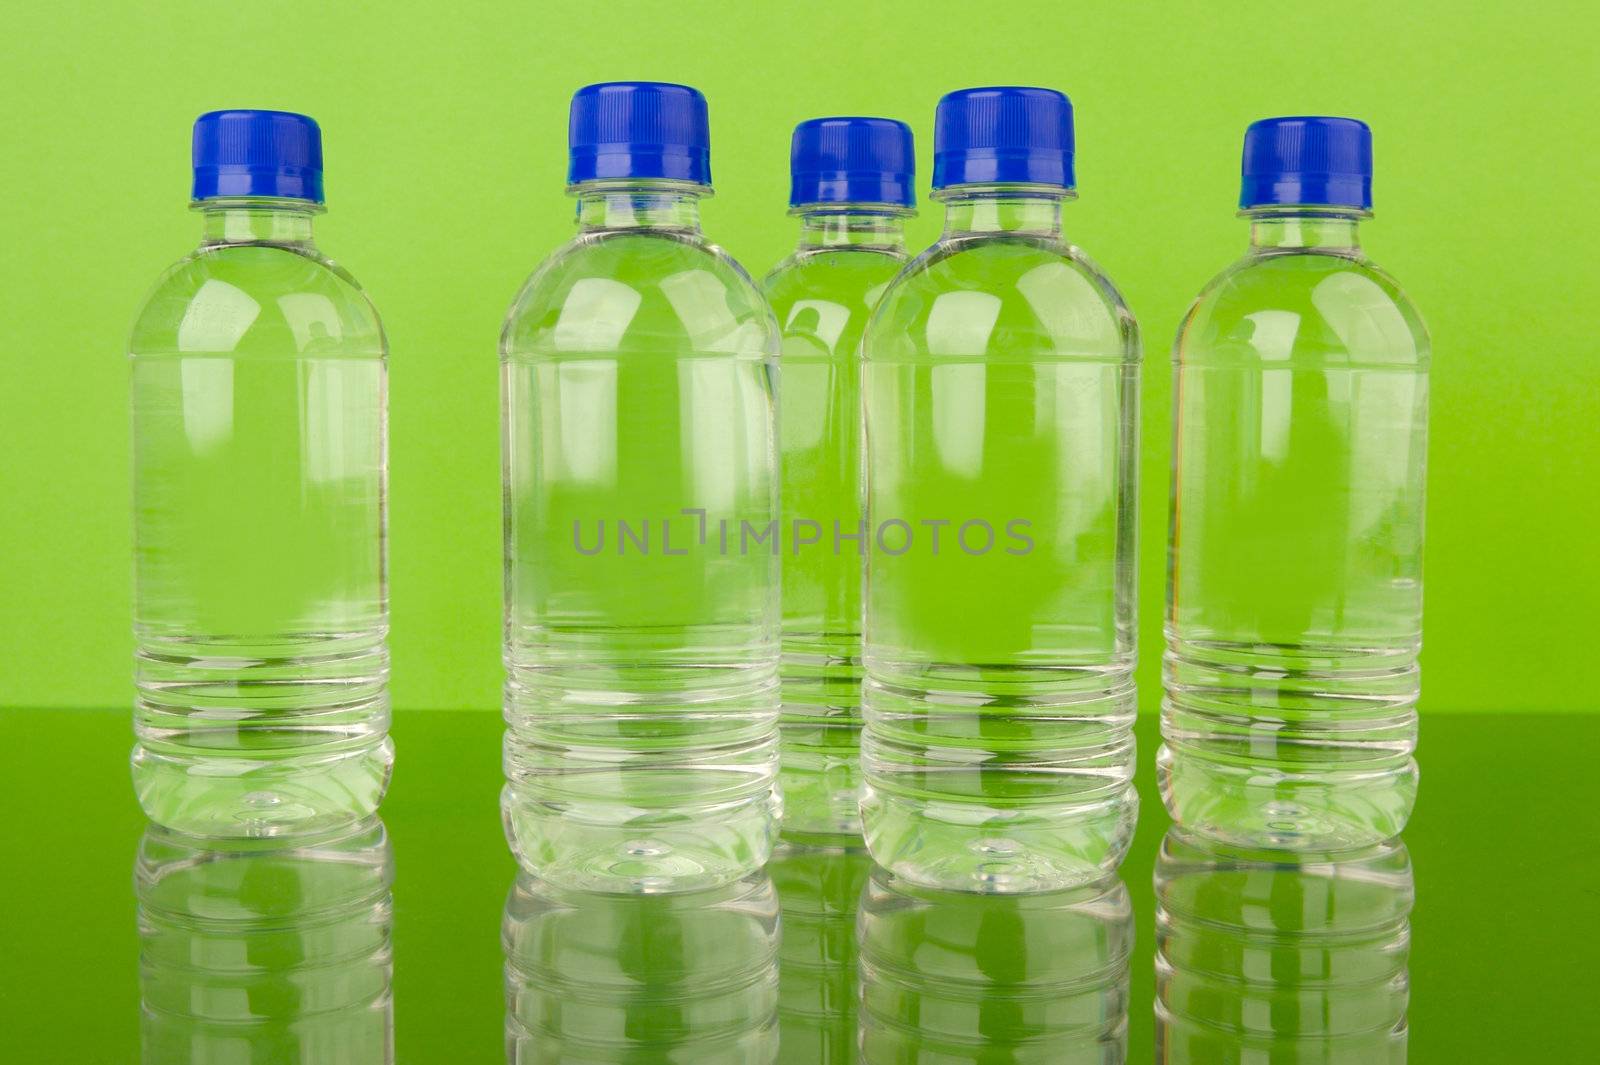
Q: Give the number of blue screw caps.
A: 5